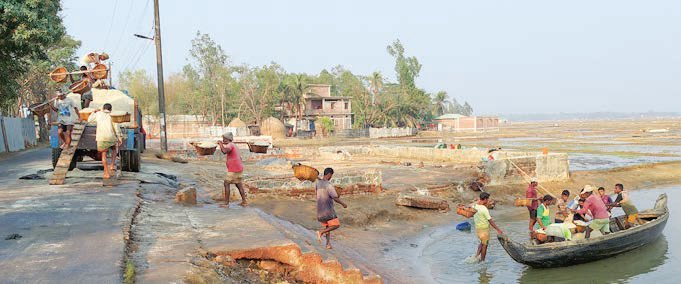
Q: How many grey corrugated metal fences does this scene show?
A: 1